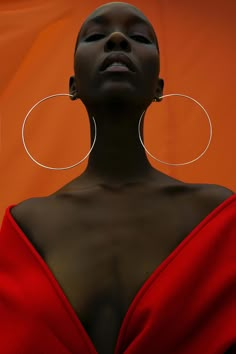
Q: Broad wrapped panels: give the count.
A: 2